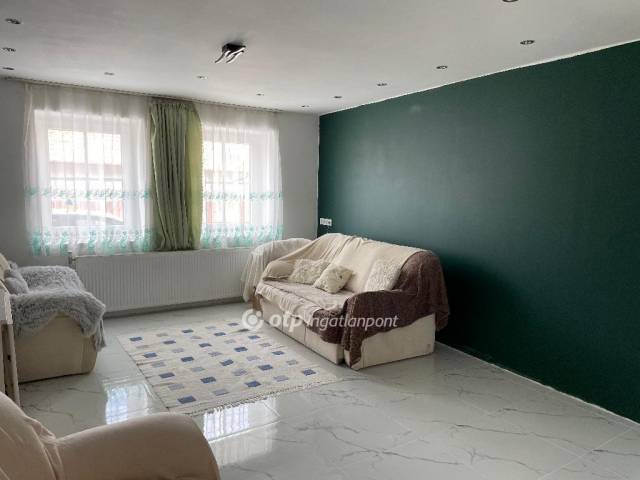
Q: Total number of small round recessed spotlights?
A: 12